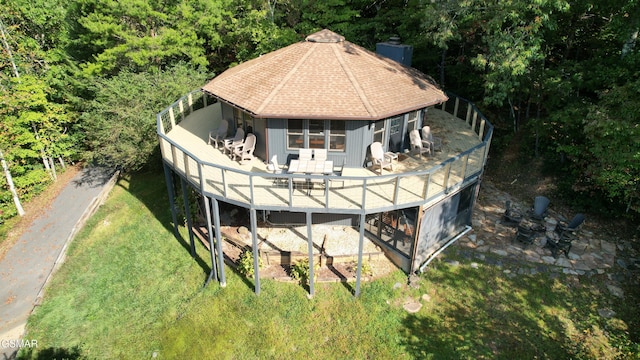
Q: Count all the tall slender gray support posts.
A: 7